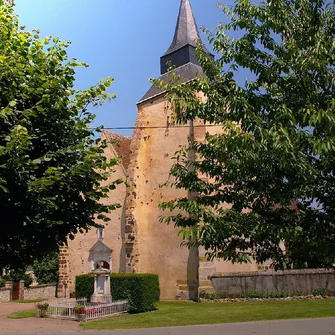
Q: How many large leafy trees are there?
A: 2